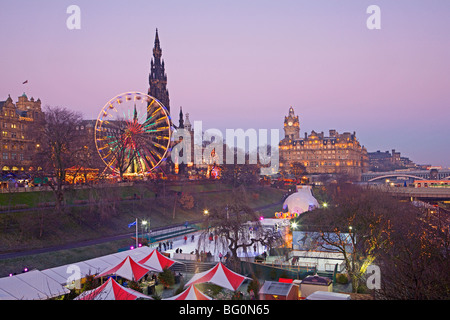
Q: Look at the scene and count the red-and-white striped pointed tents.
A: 5